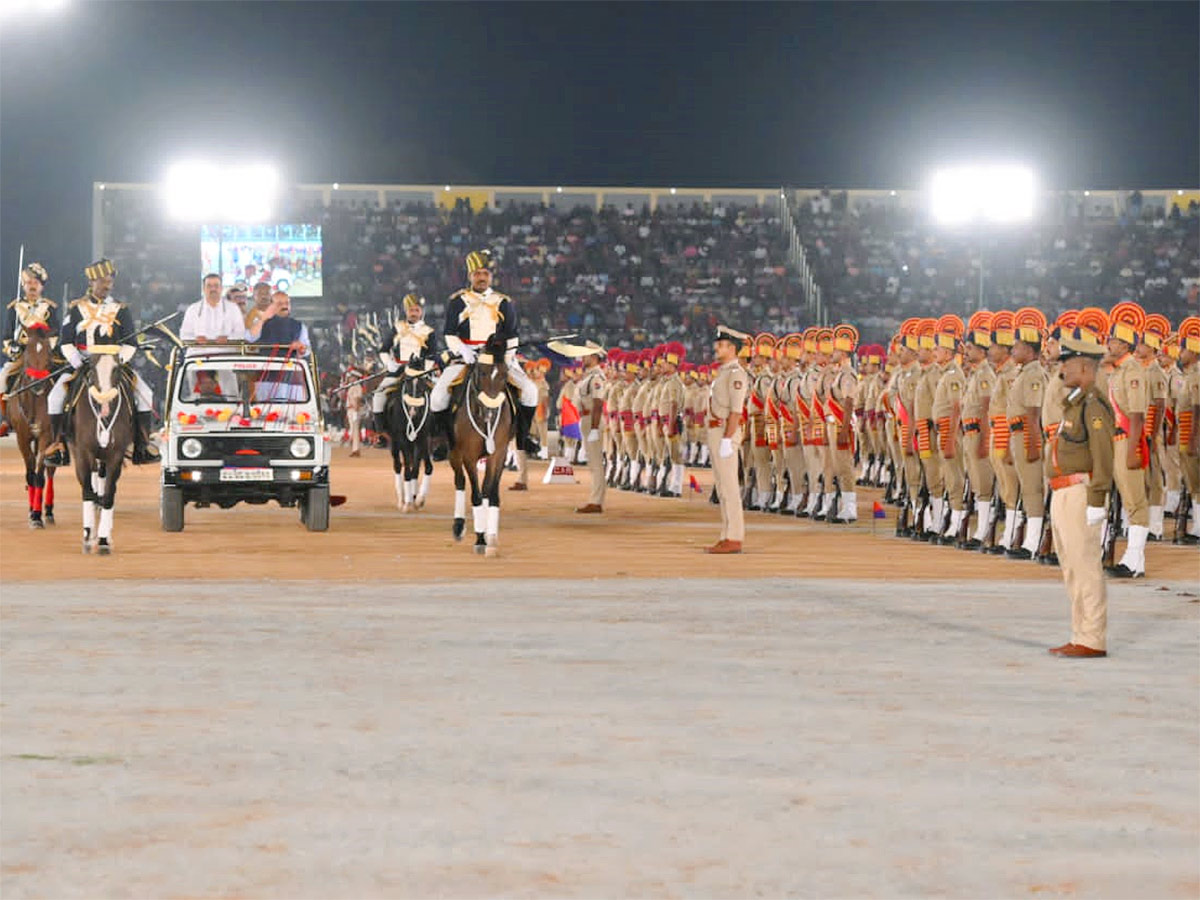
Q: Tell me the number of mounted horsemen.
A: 4